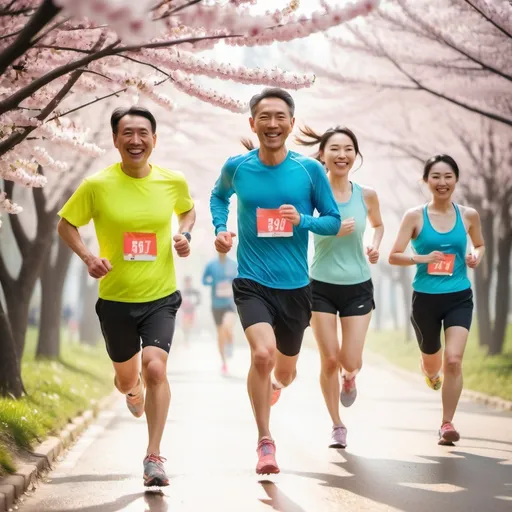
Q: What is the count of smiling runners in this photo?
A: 4